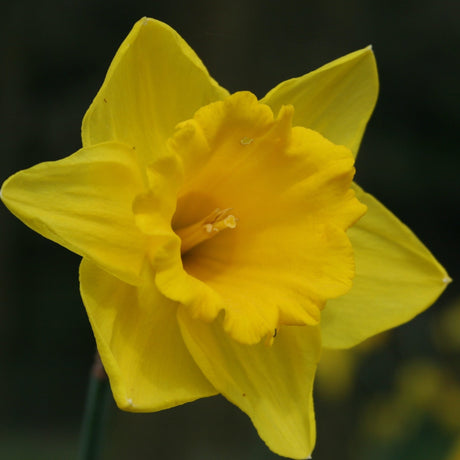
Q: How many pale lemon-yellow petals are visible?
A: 6